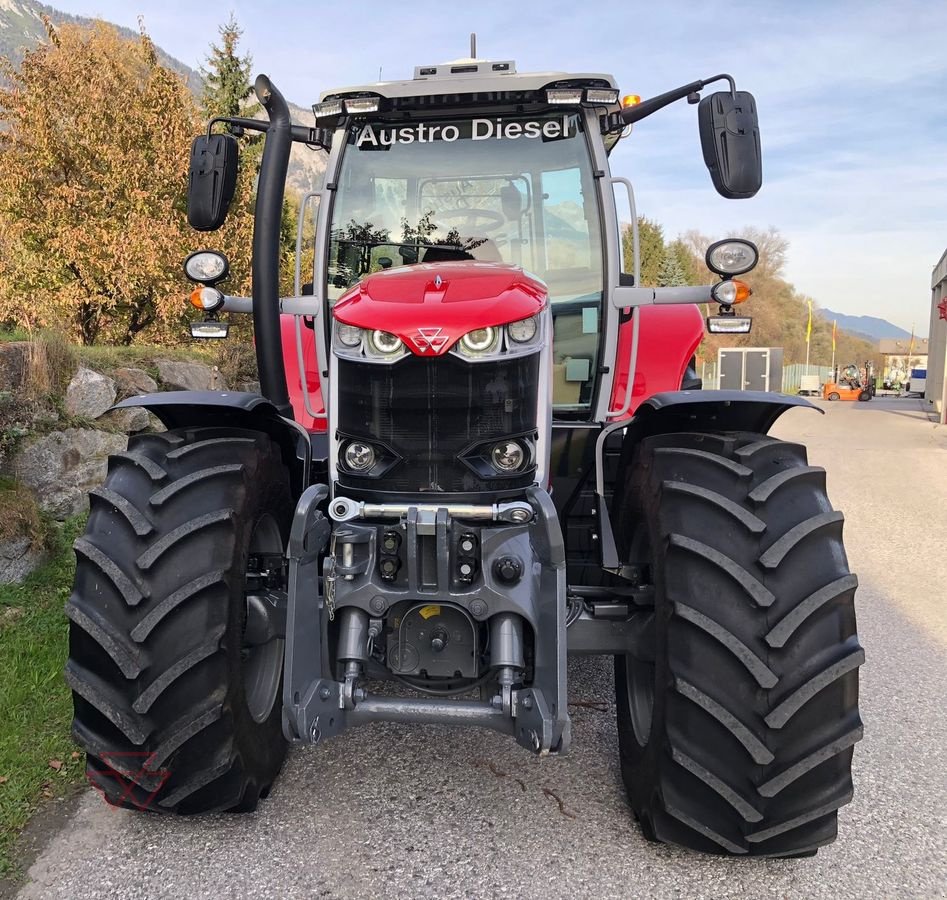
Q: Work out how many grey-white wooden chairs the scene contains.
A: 0